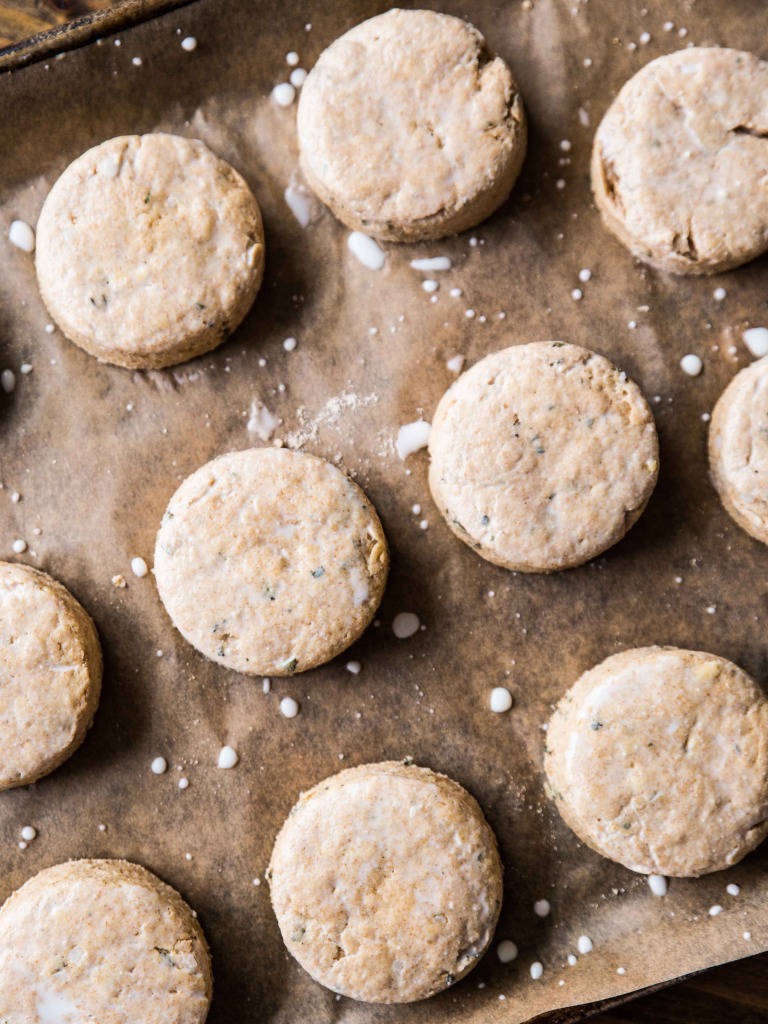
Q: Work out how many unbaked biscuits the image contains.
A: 10